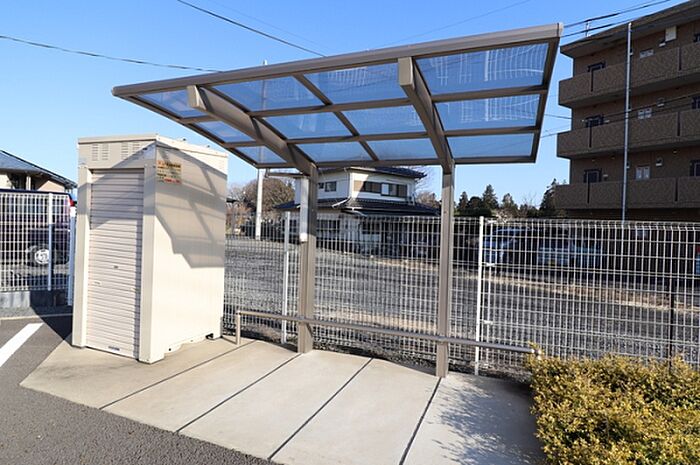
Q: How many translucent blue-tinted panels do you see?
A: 12